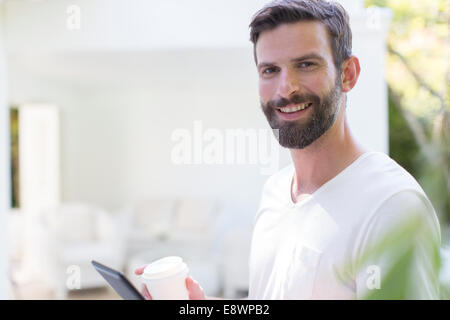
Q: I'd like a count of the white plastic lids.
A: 1